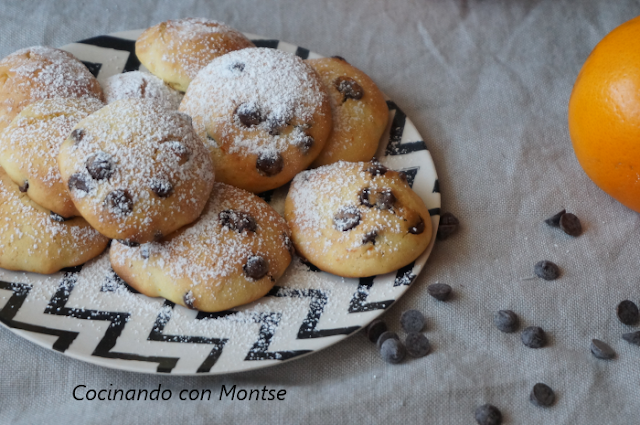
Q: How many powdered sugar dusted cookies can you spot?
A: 10